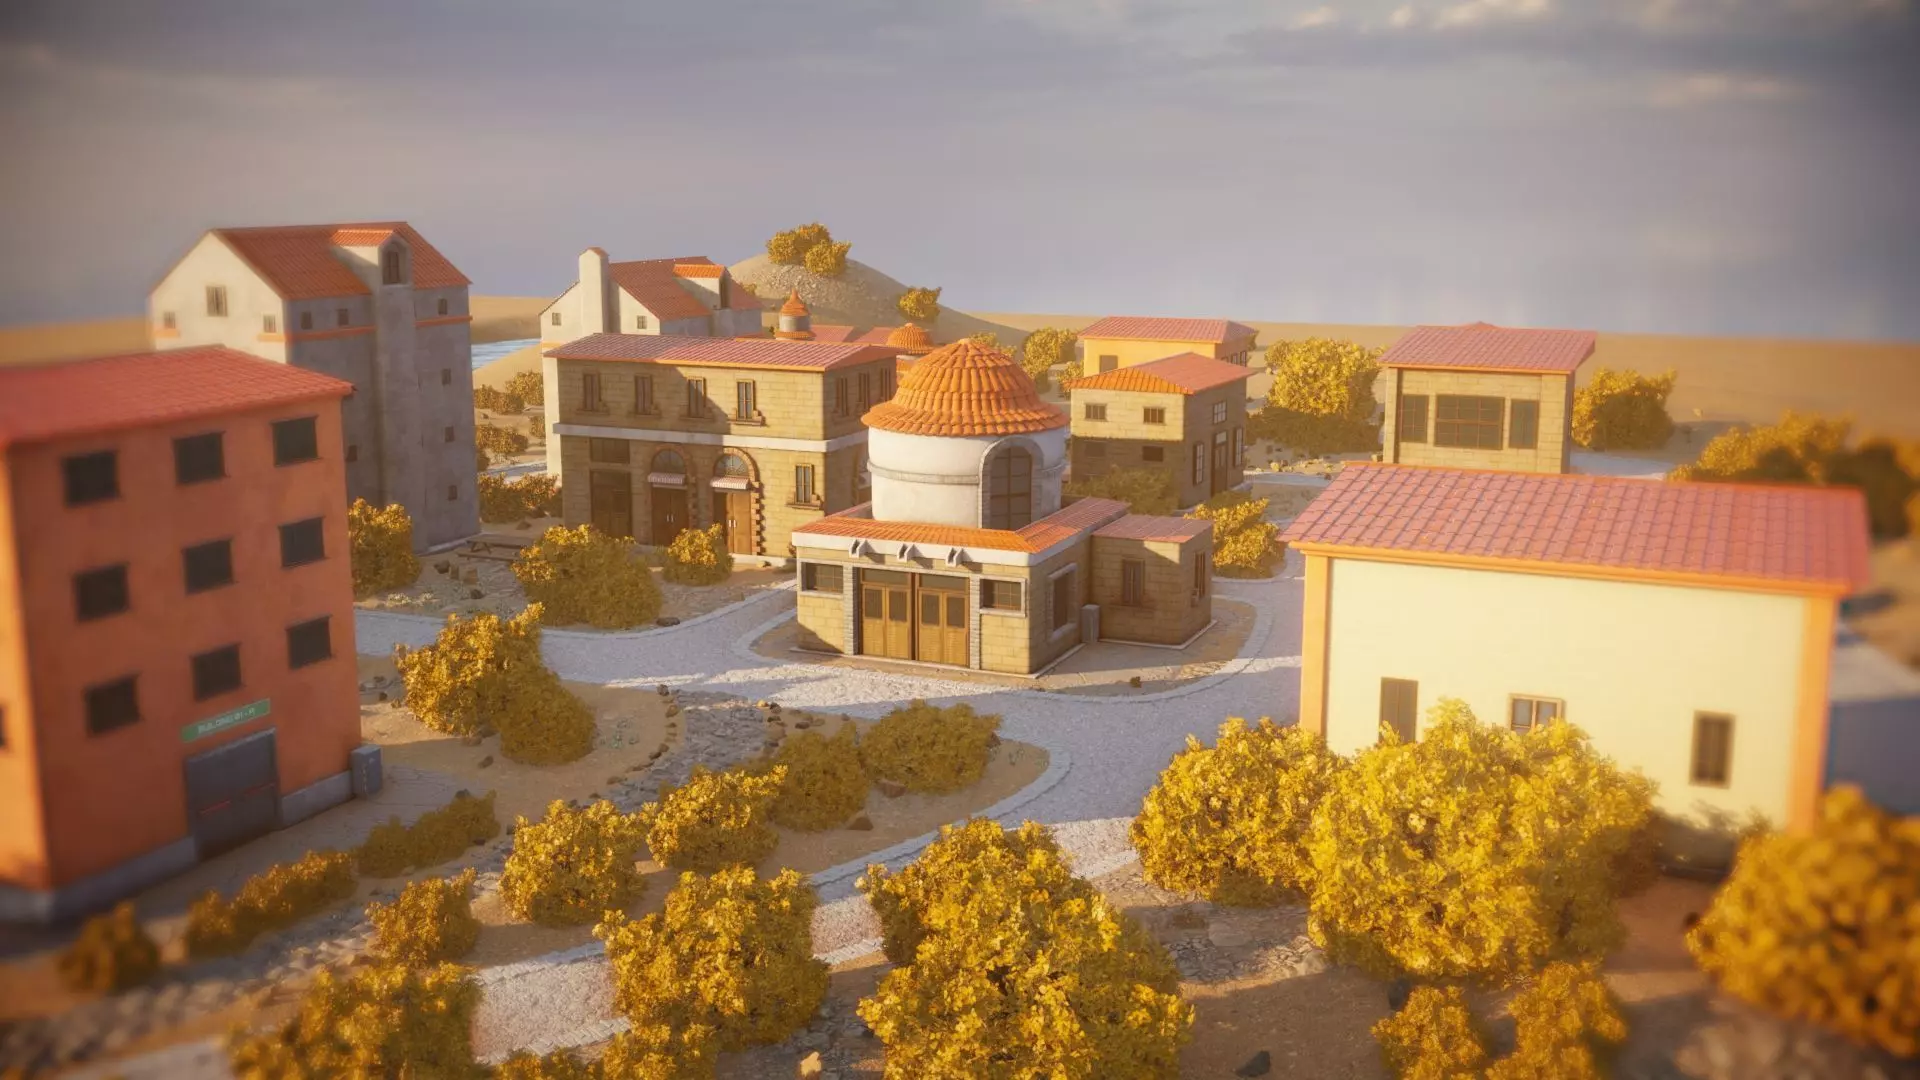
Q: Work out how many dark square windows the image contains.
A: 9